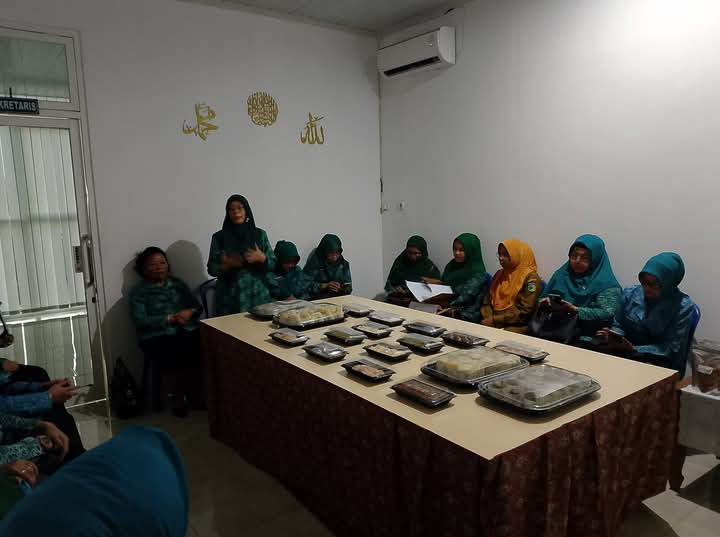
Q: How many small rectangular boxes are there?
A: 13